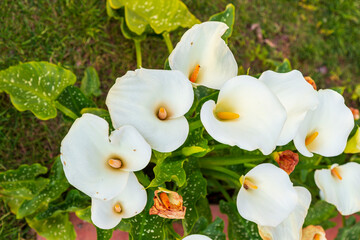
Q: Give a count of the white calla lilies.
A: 11